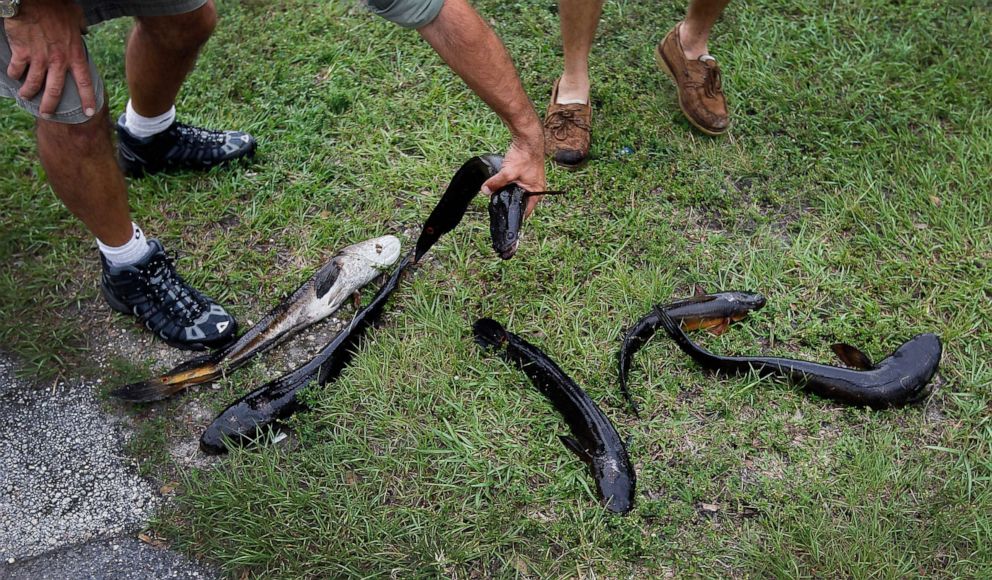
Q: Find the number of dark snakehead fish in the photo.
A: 5